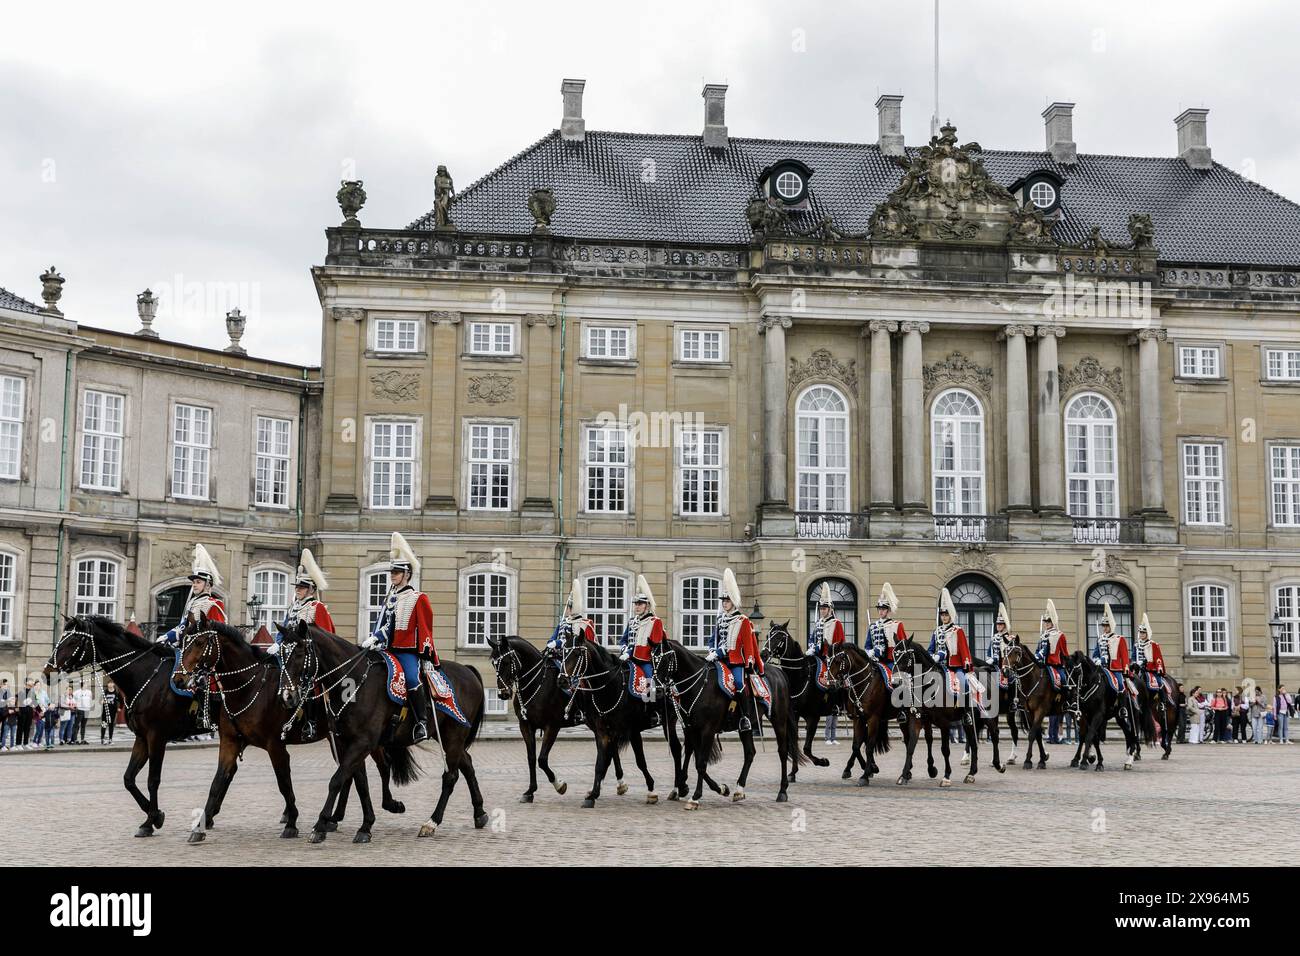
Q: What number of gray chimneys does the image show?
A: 5